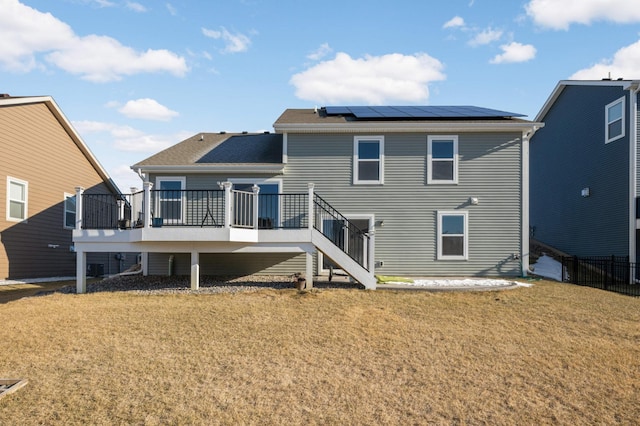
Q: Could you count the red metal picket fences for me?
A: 0